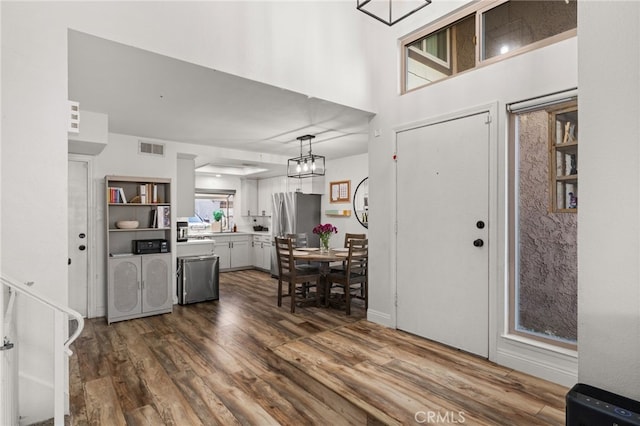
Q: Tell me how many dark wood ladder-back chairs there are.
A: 4